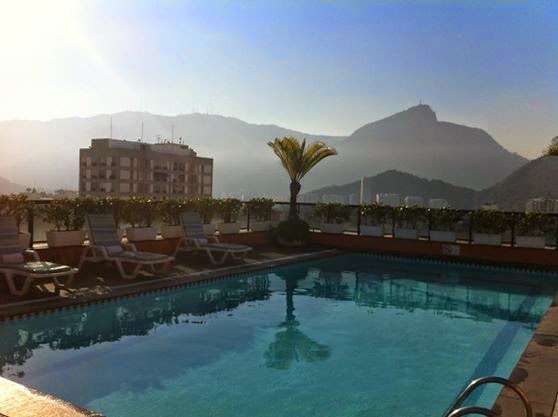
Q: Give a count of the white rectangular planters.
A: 13